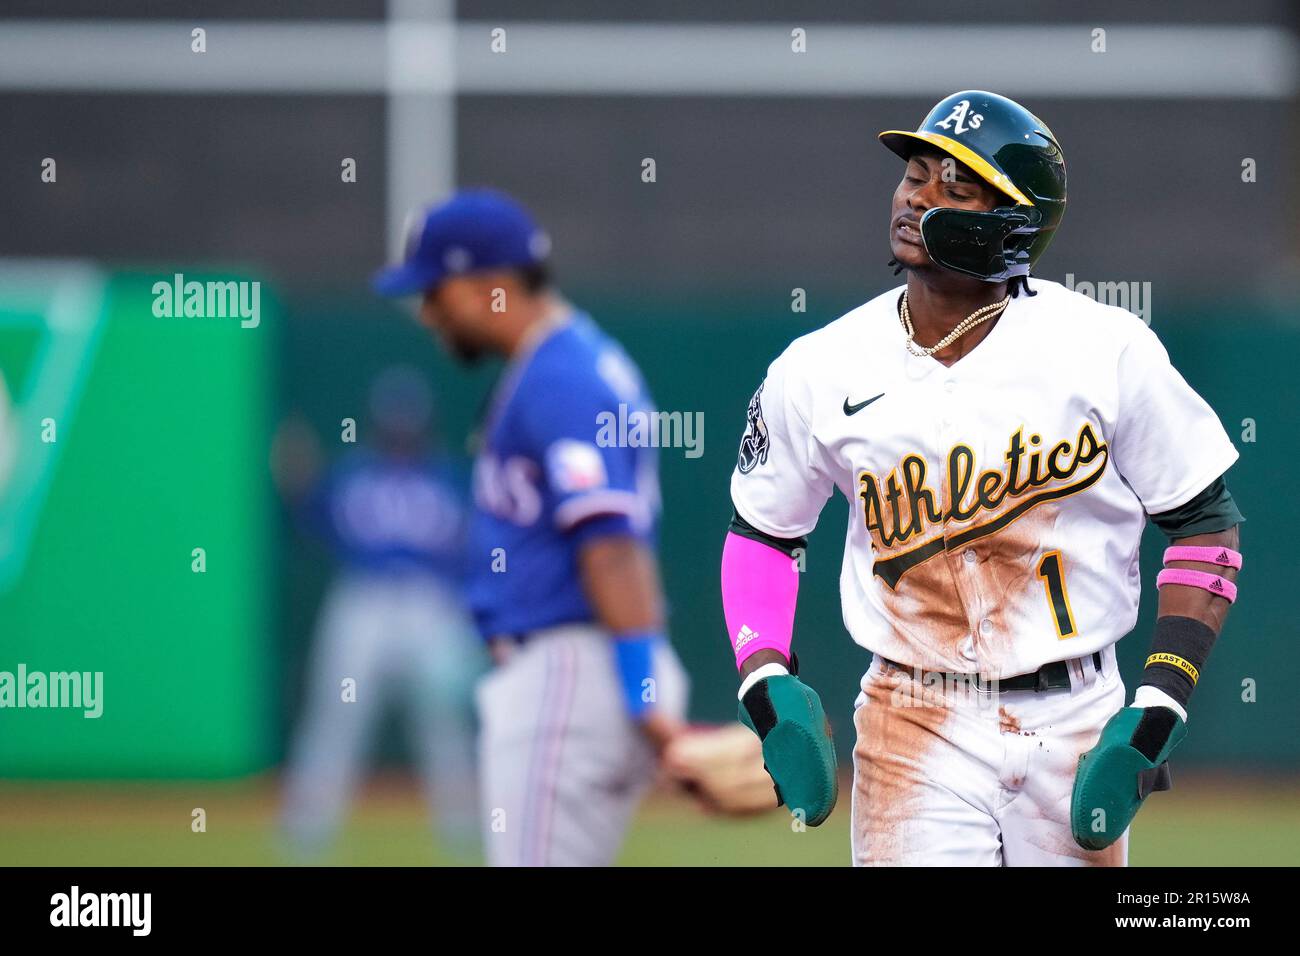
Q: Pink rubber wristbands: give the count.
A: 2